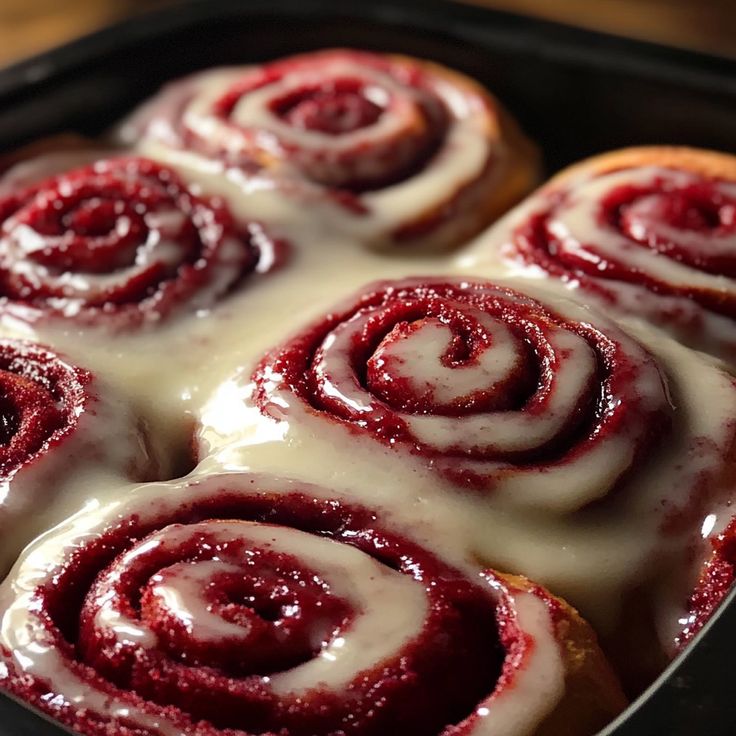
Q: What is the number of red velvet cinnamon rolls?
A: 7